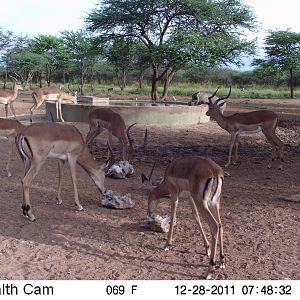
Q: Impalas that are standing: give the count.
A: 7